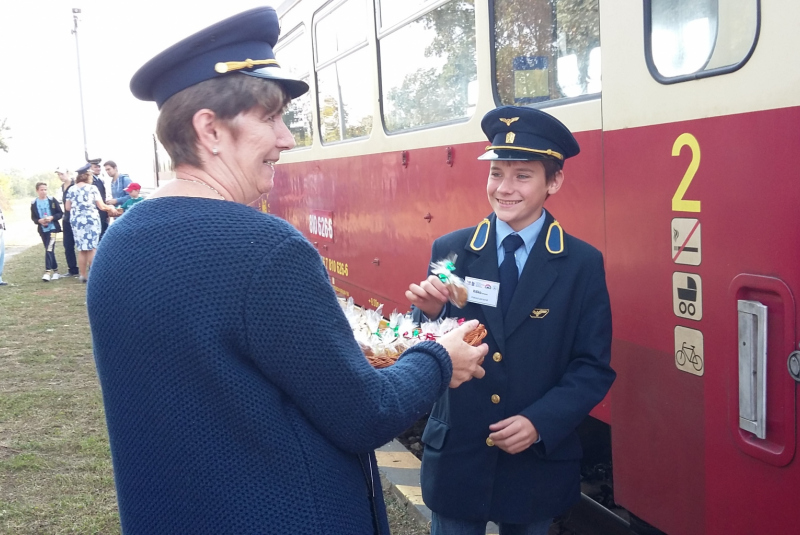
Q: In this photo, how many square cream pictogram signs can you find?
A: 3